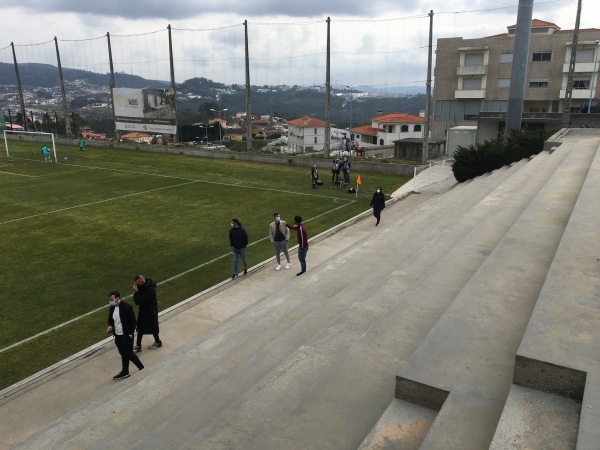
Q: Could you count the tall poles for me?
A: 9